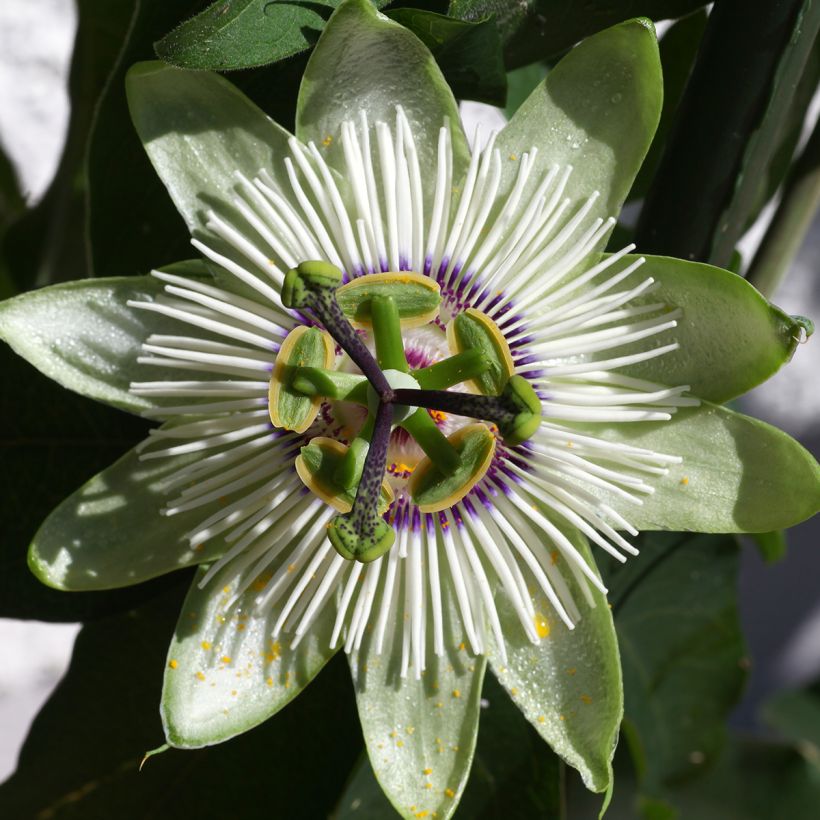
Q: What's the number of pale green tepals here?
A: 10